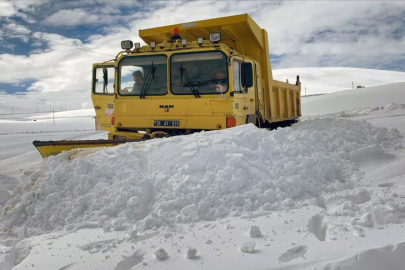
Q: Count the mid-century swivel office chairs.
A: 0